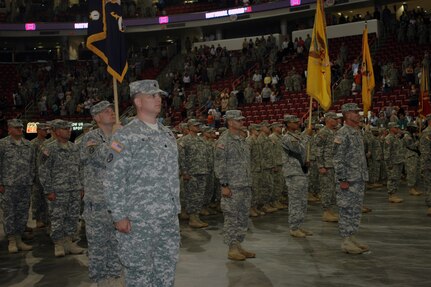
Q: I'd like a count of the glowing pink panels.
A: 3